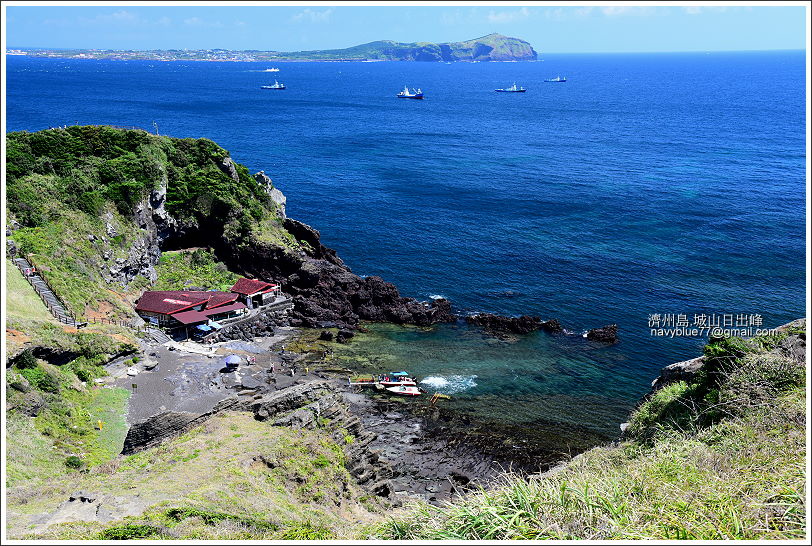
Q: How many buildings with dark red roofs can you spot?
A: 2